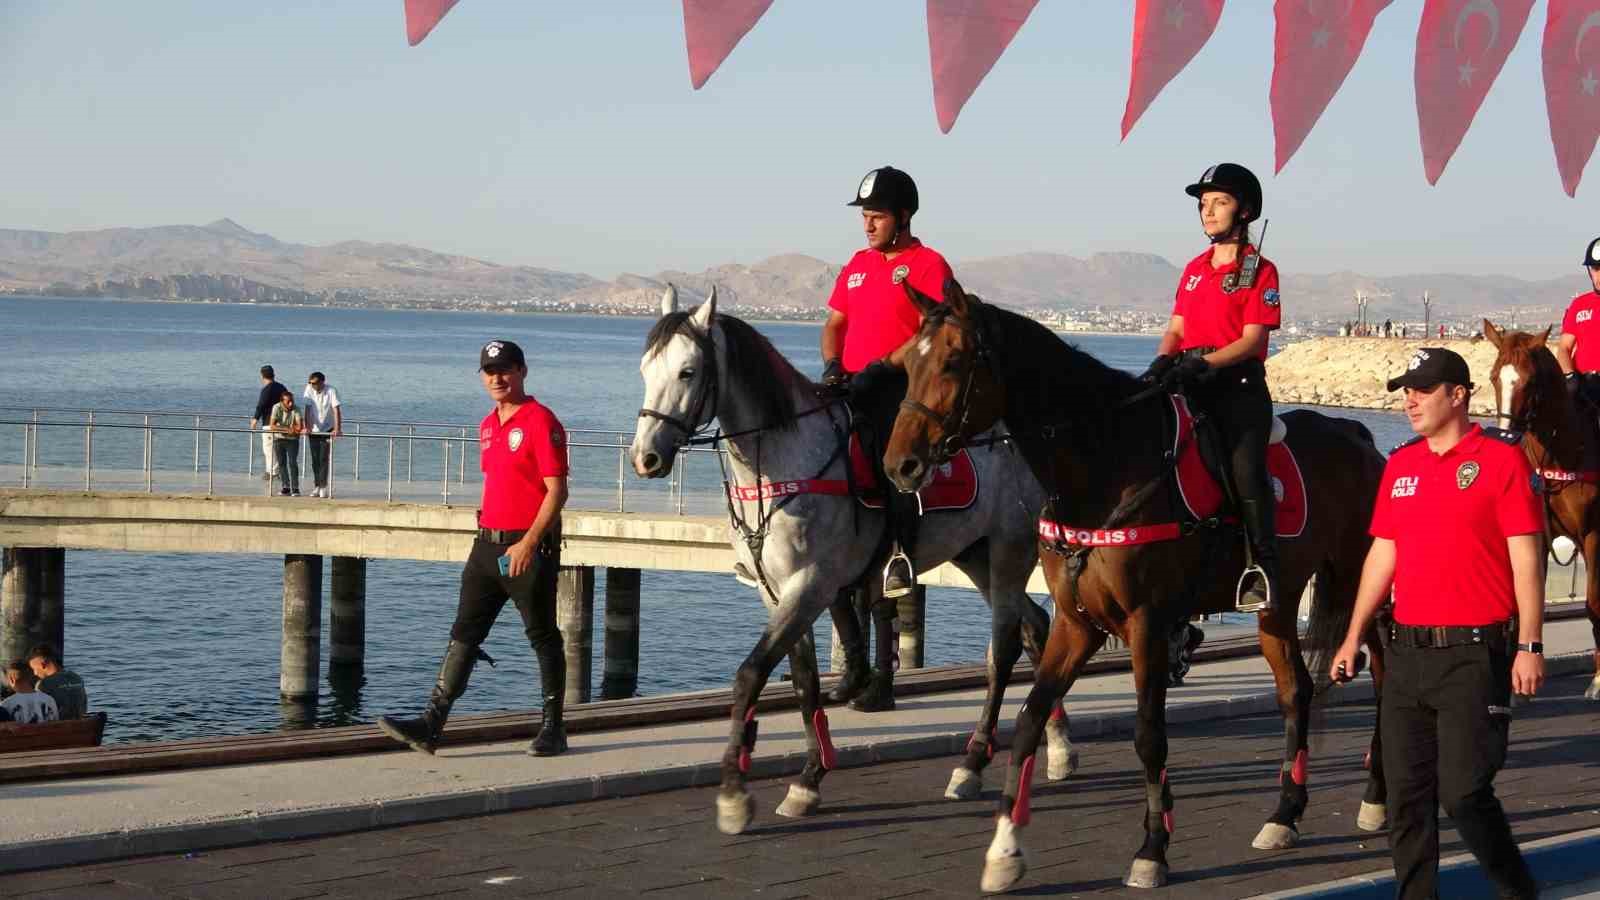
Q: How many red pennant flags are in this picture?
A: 7